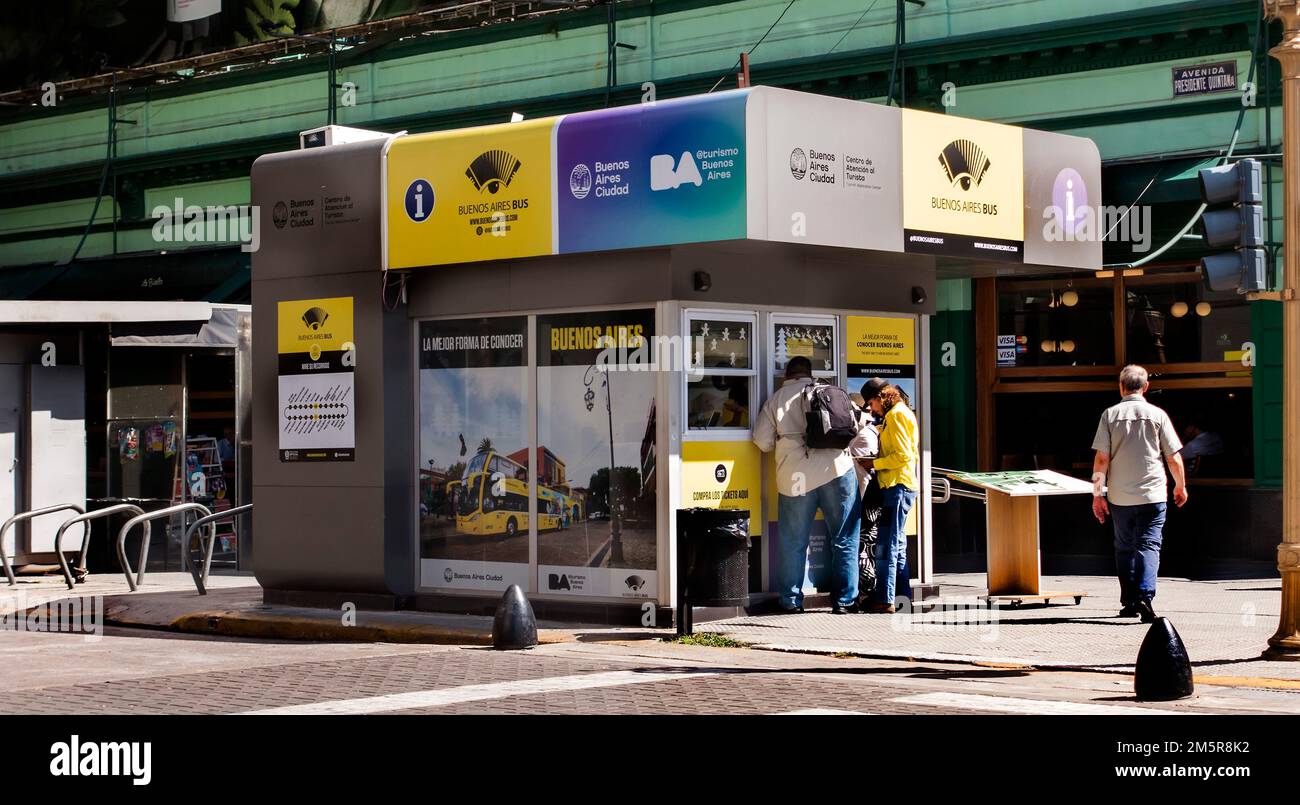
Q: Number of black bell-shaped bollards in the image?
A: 2